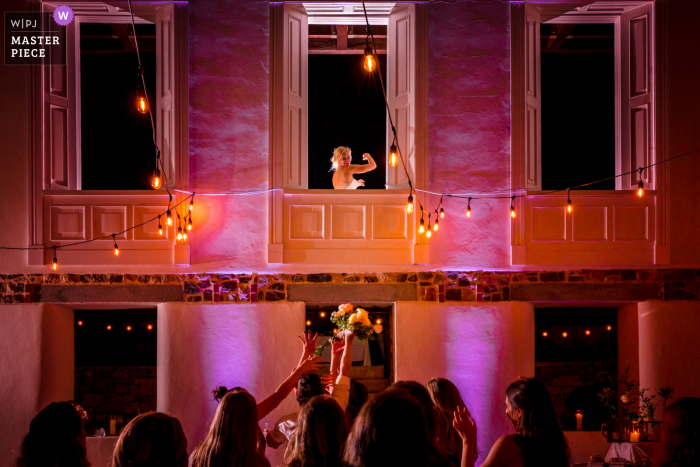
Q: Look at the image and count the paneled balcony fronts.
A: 3